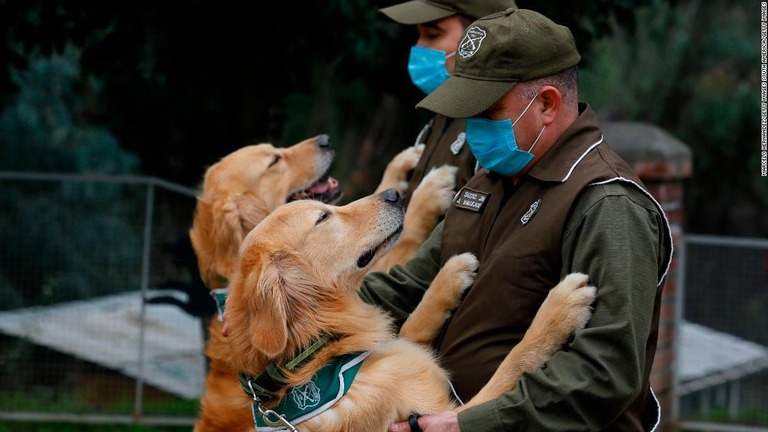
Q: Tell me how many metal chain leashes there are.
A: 1